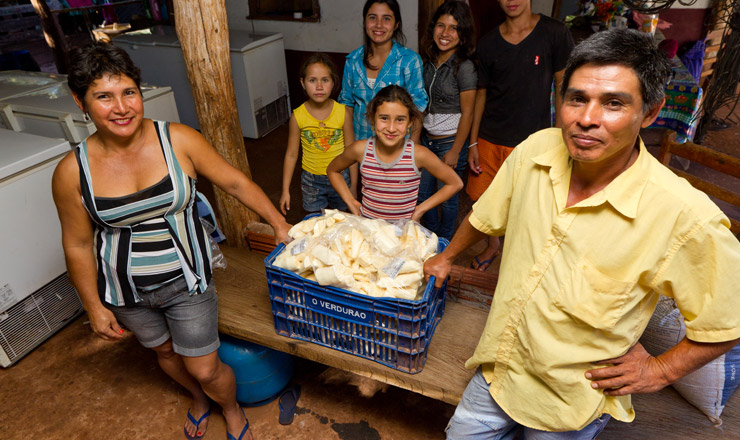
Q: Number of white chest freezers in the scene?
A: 3